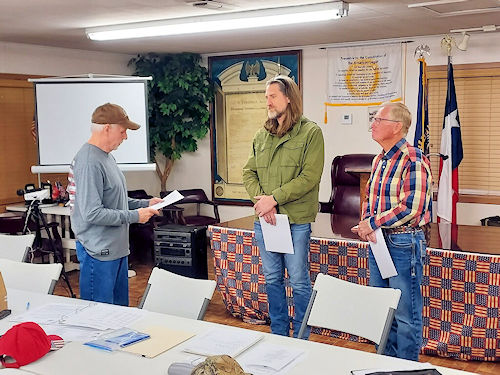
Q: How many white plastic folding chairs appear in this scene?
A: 4